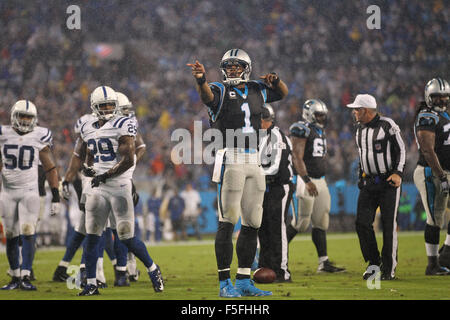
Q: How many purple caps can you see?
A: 0